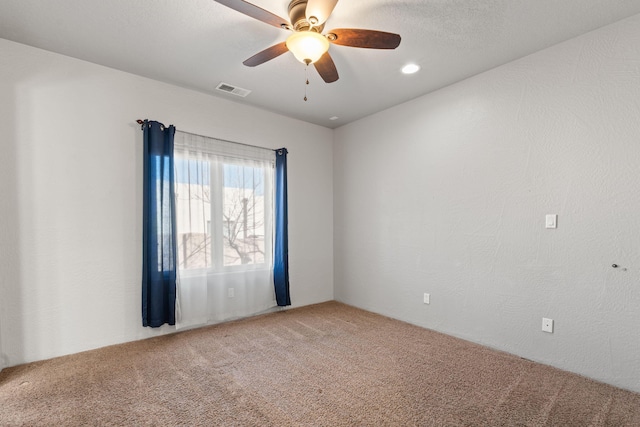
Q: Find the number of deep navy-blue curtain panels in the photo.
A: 2